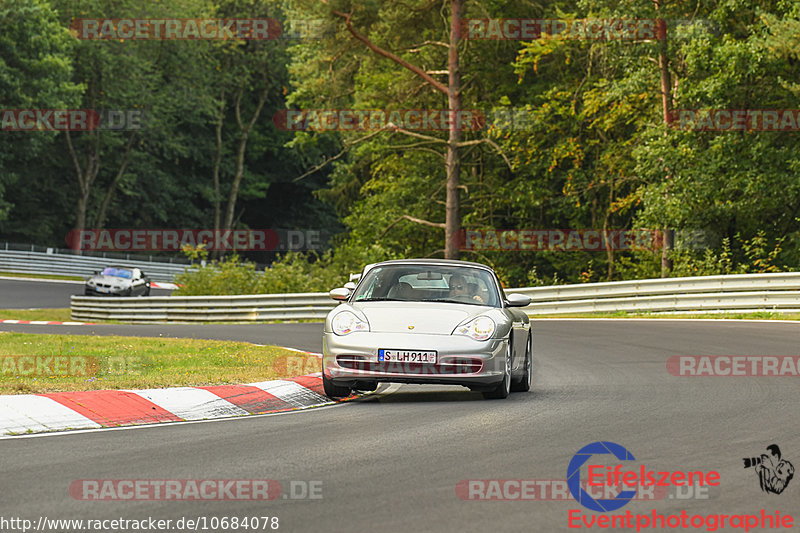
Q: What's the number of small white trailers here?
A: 0